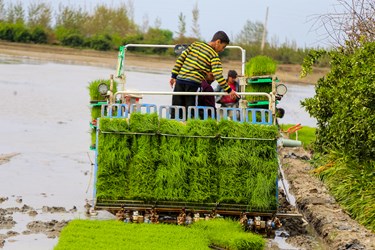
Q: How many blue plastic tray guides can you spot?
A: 6